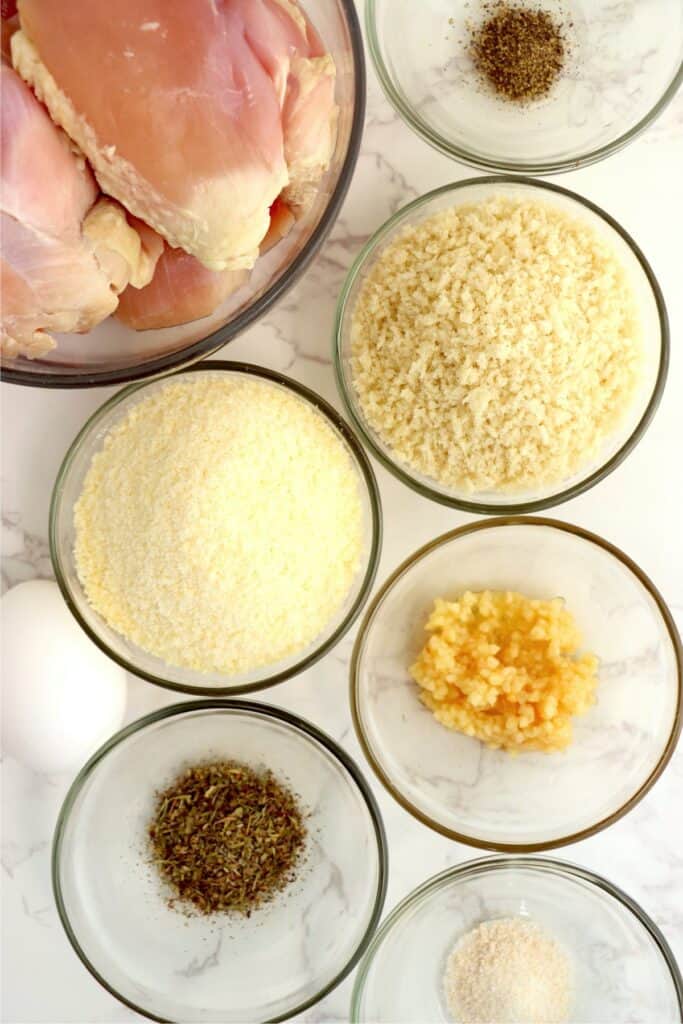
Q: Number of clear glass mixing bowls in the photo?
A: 7